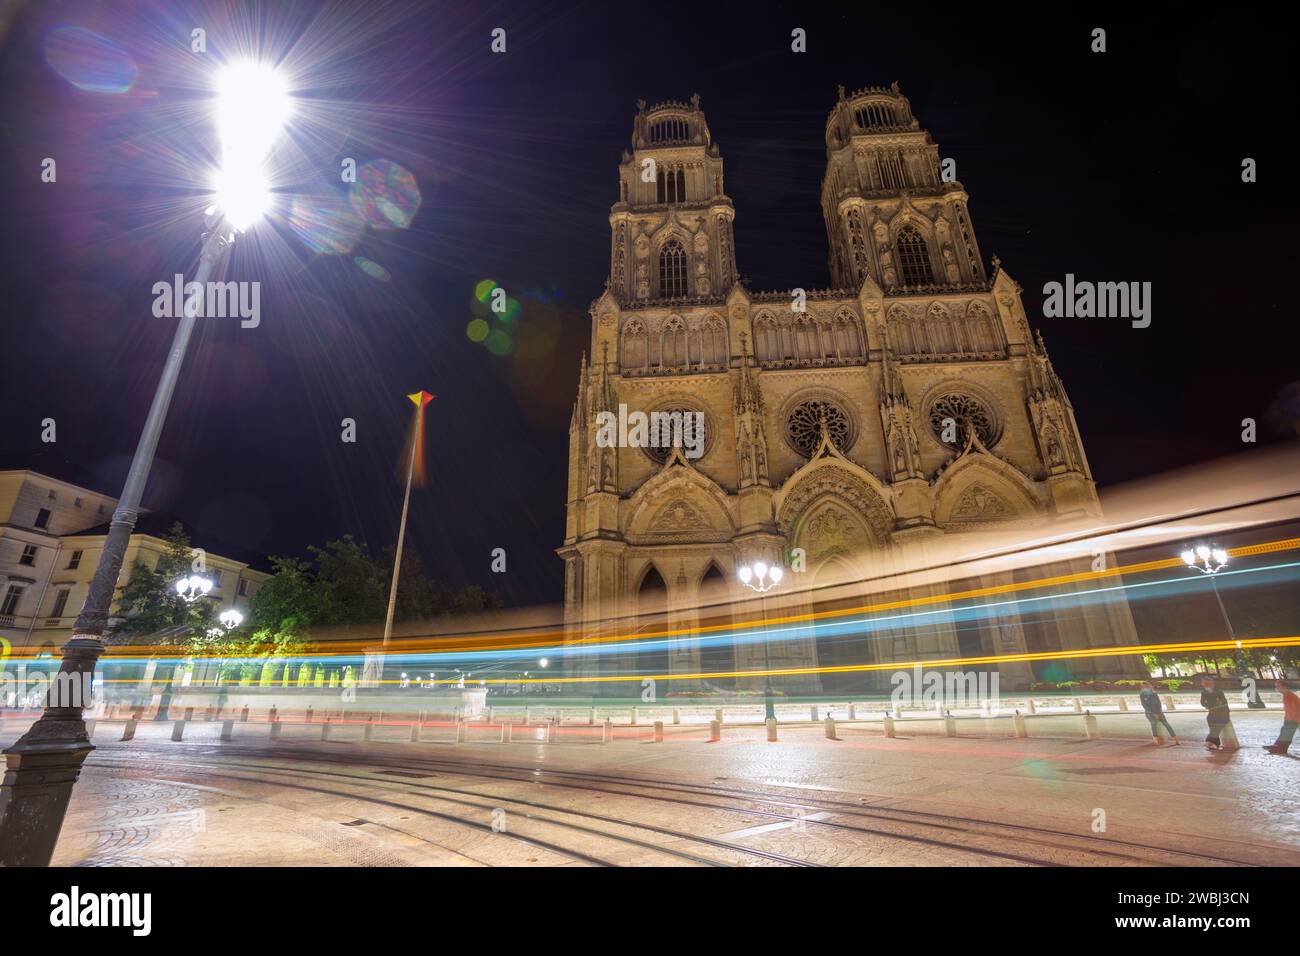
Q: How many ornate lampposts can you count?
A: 5